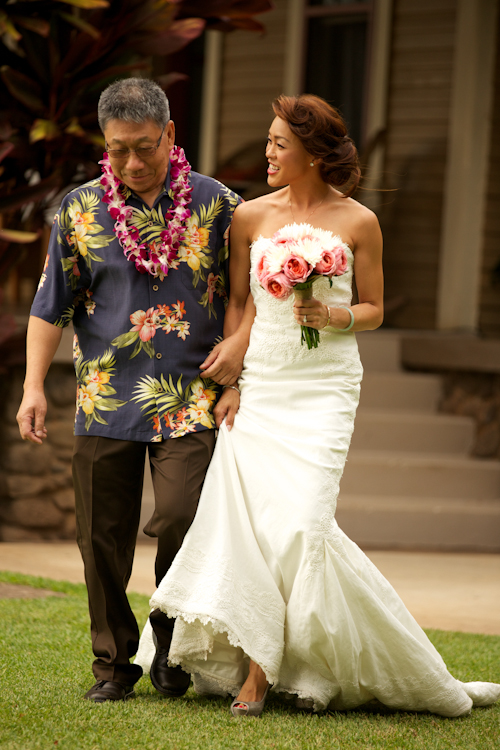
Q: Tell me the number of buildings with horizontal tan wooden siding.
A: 1